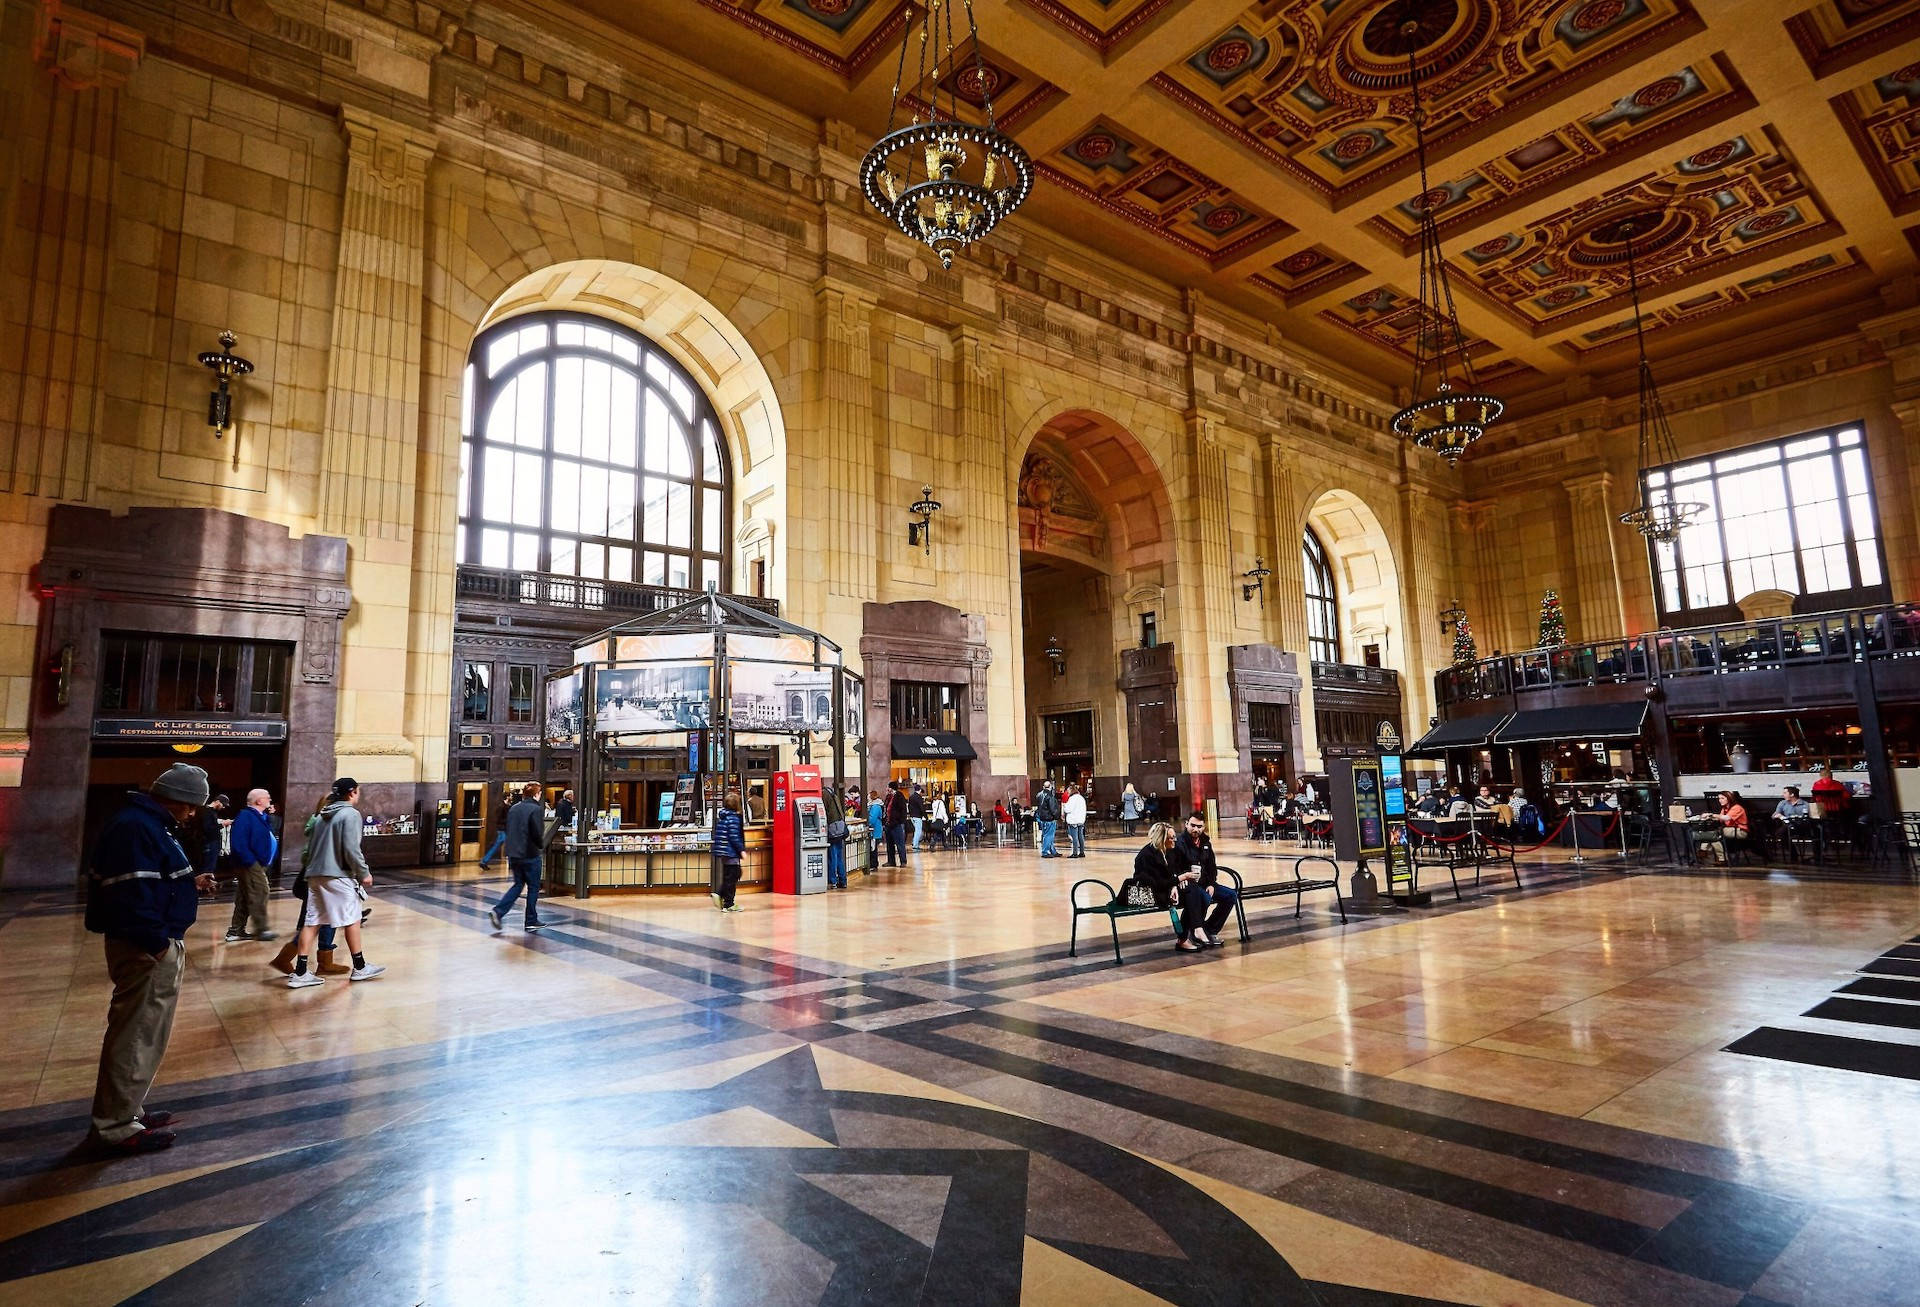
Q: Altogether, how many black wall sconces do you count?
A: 5